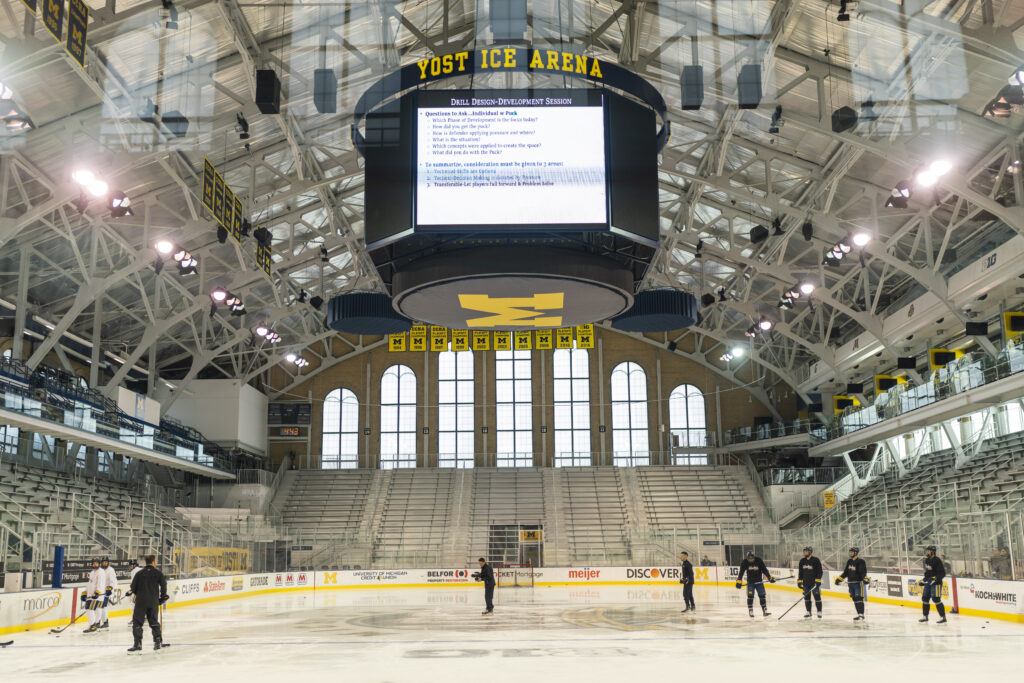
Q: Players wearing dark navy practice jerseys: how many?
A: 4